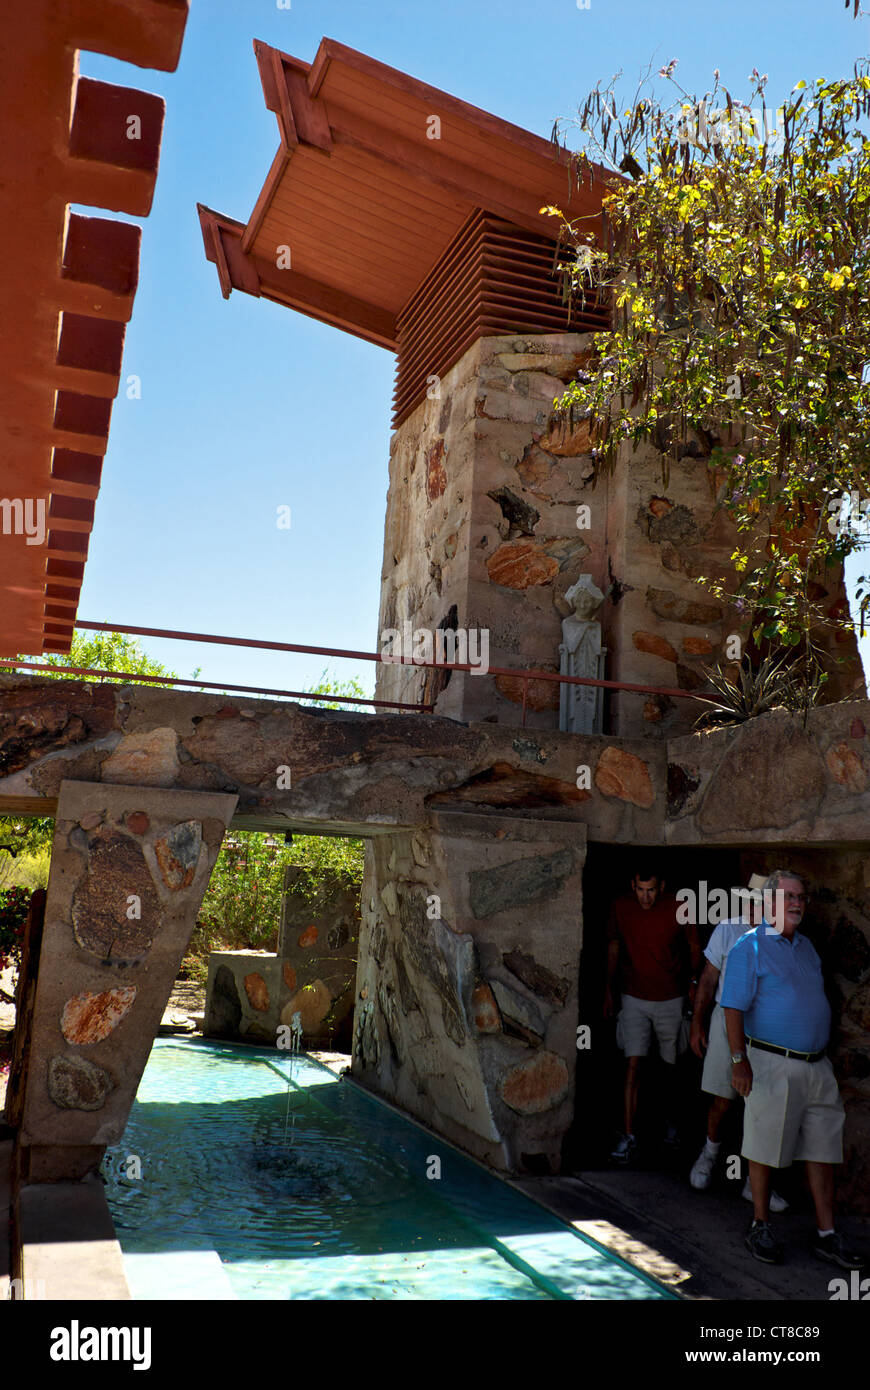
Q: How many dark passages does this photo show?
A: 1